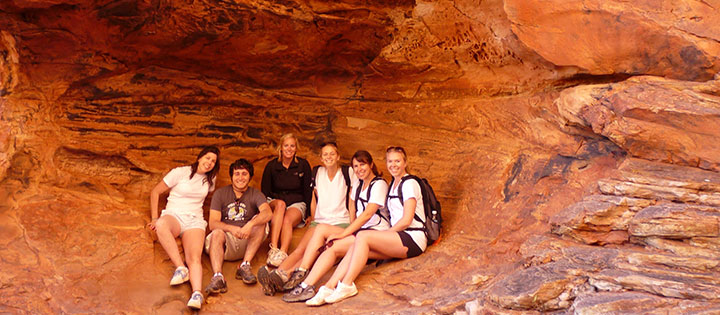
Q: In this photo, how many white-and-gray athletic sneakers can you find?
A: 2